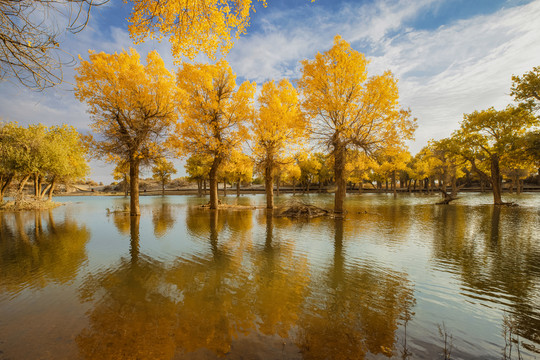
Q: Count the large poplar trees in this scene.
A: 4